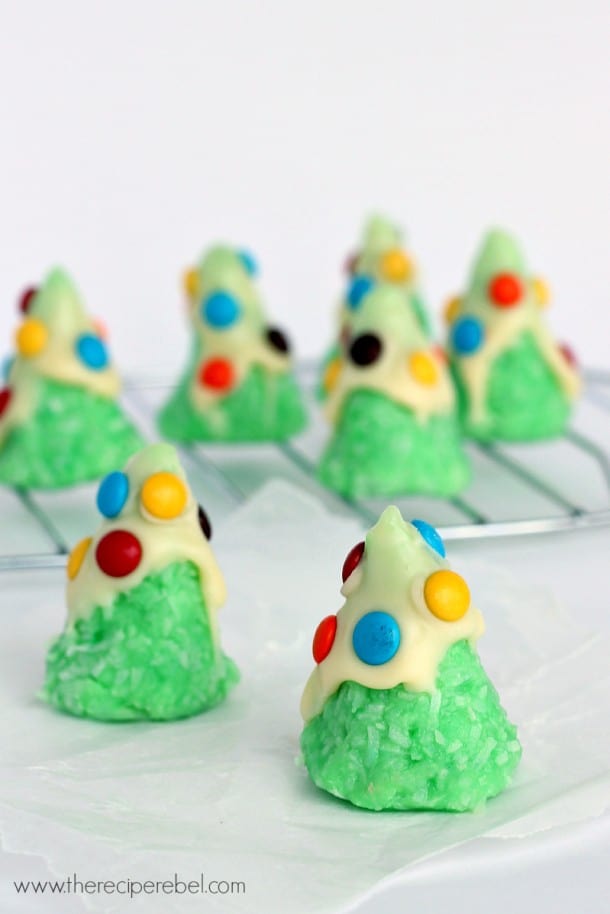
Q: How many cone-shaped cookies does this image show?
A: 7